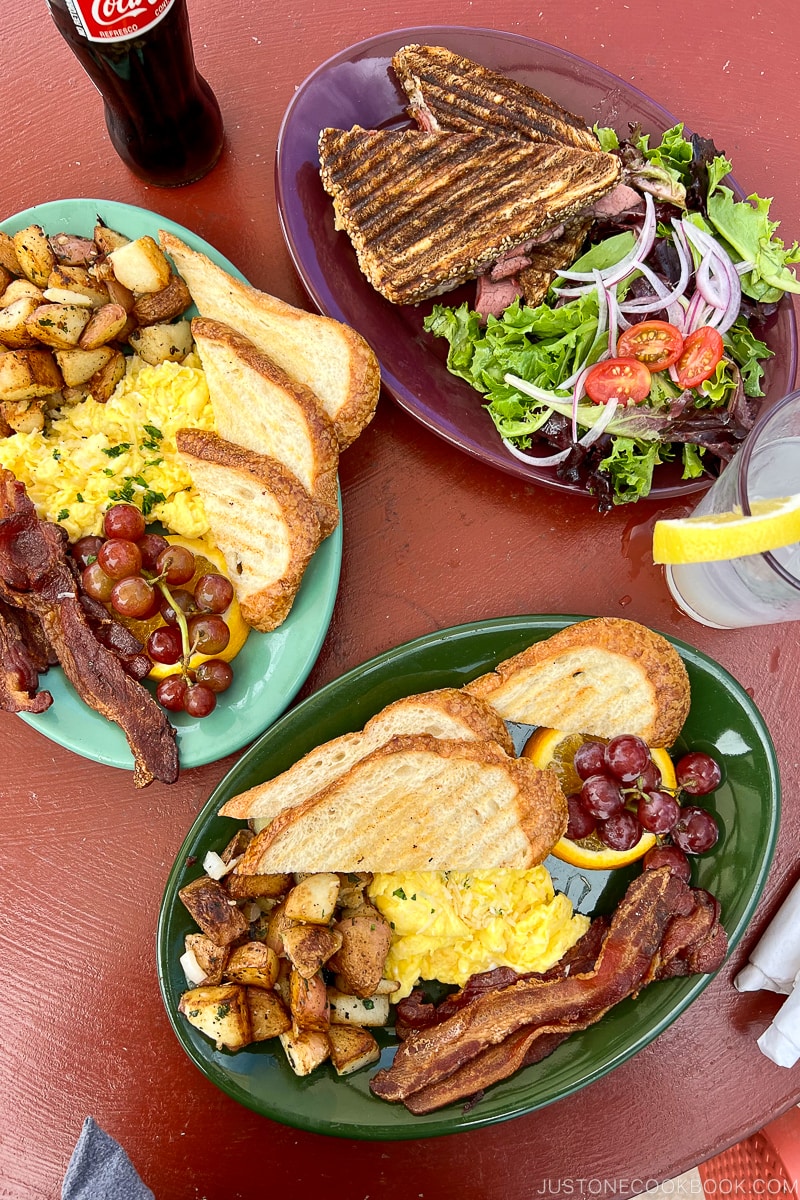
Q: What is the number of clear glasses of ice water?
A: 1